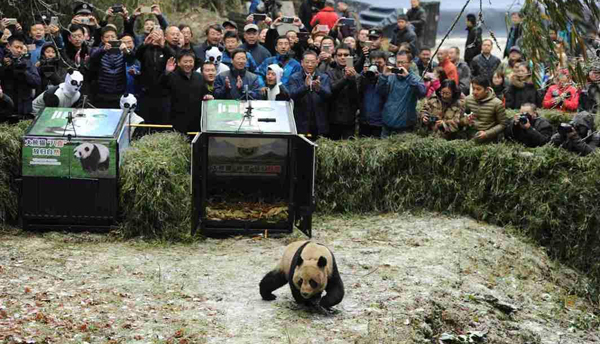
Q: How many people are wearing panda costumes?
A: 4